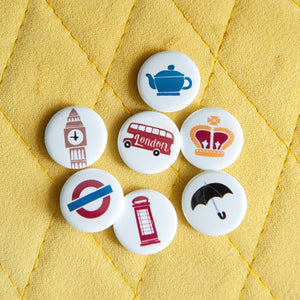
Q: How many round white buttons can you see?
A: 7